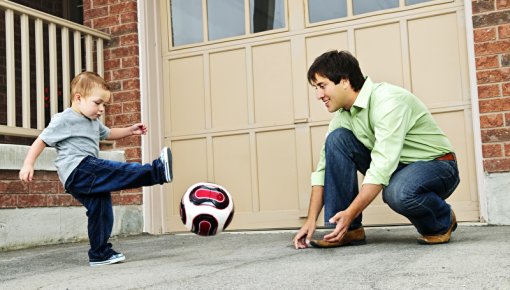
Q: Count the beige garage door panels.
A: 12